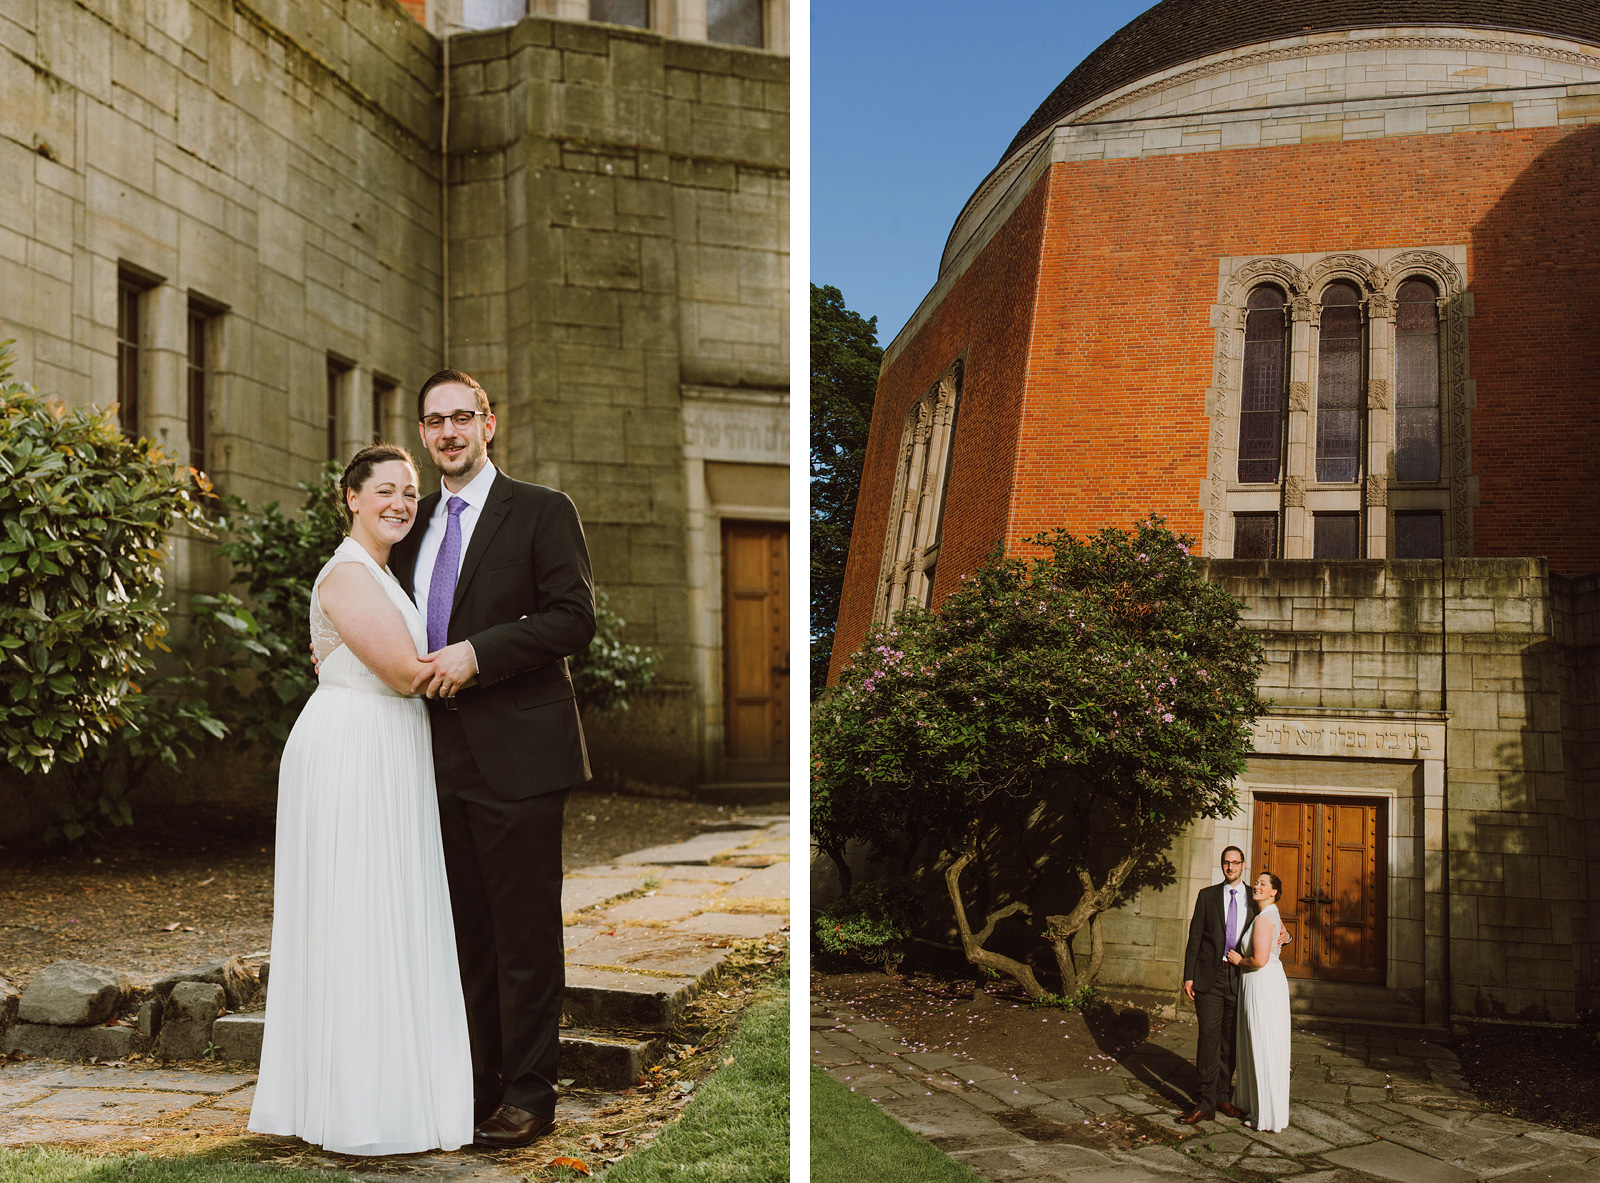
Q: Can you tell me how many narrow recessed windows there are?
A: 4